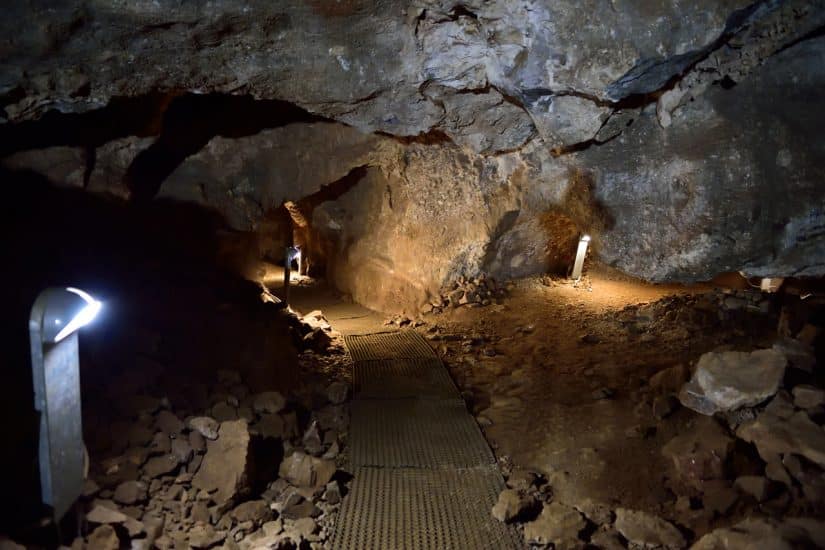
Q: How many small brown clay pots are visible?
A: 0